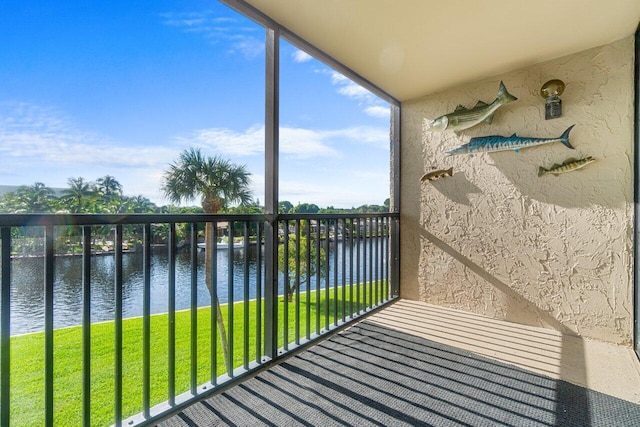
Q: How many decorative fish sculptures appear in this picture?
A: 4